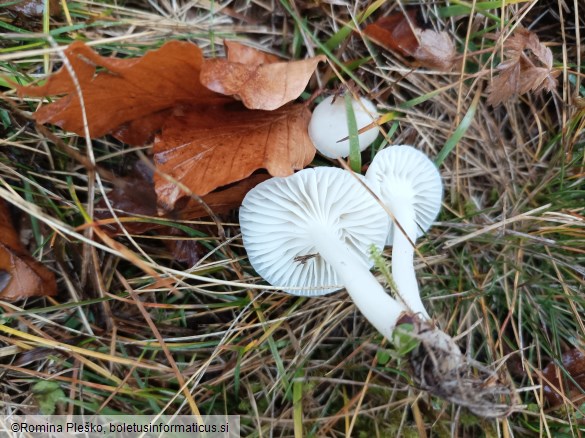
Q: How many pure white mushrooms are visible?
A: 3